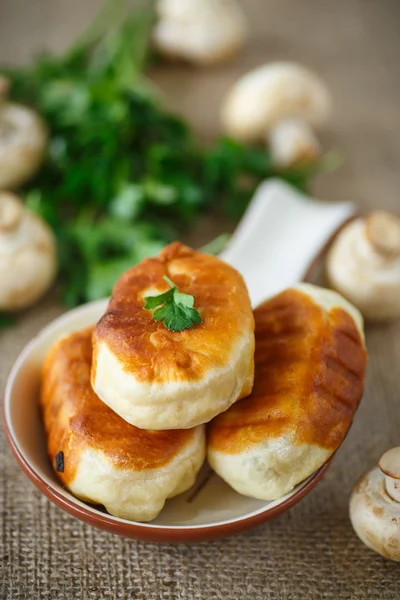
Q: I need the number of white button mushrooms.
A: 6